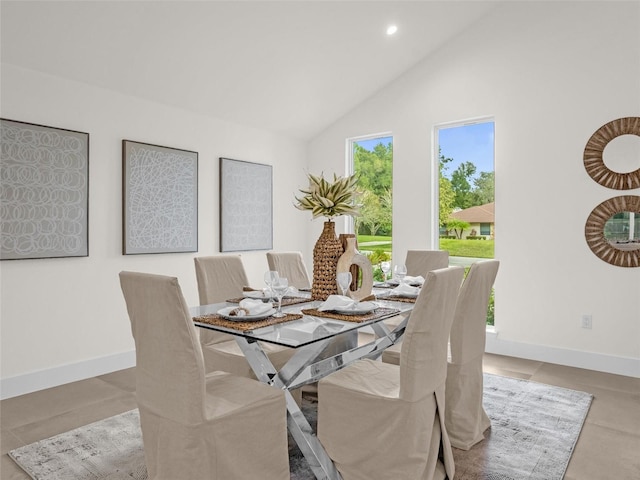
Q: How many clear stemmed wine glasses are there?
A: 5